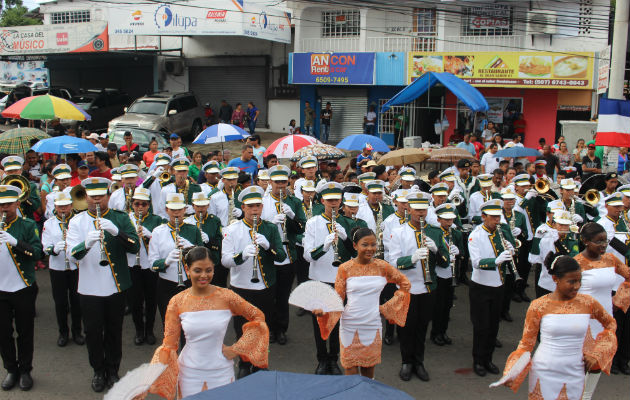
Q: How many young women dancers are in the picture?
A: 4